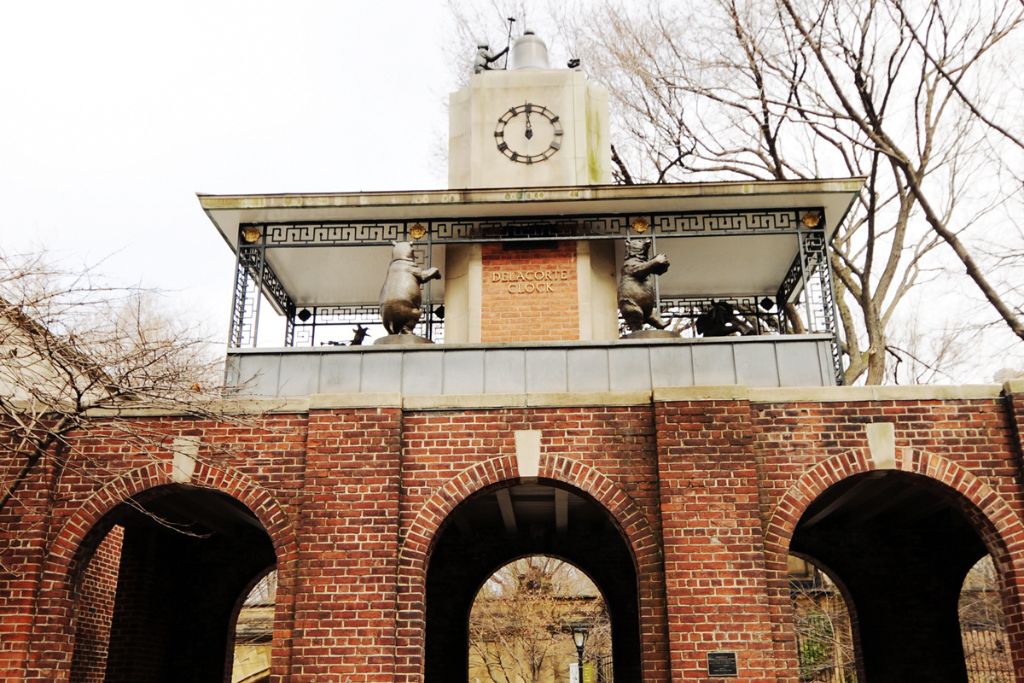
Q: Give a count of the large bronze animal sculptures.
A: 2